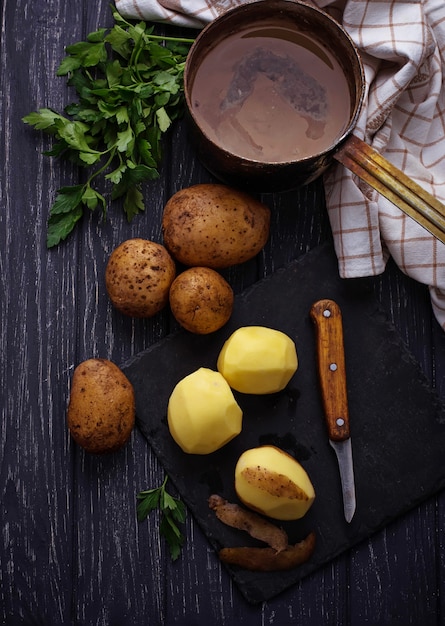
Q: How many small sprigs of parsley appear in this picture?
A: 1